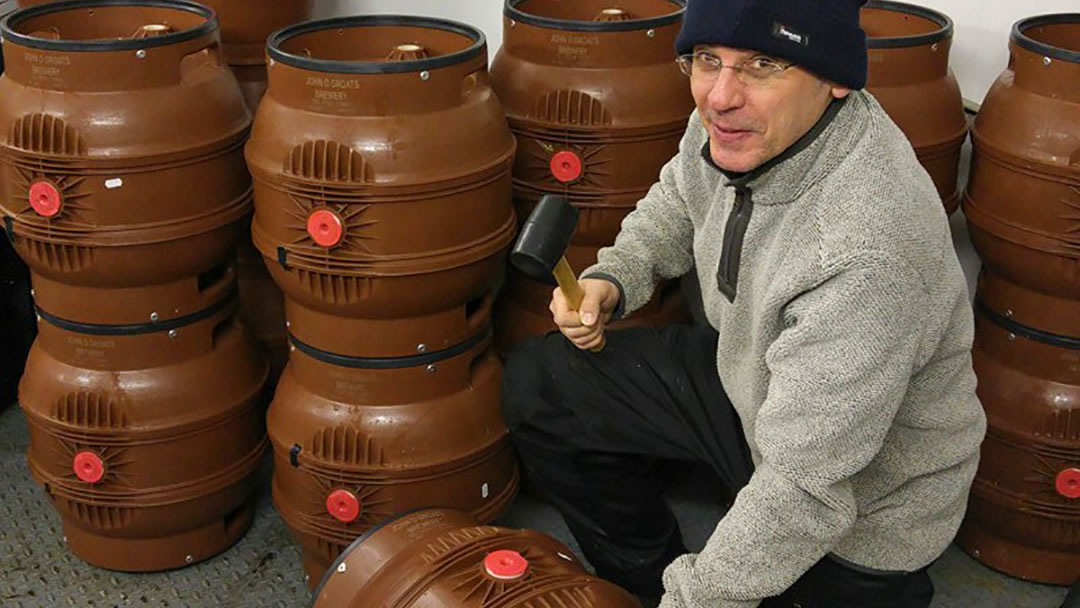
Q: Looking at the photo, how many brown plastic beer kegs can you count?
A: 12